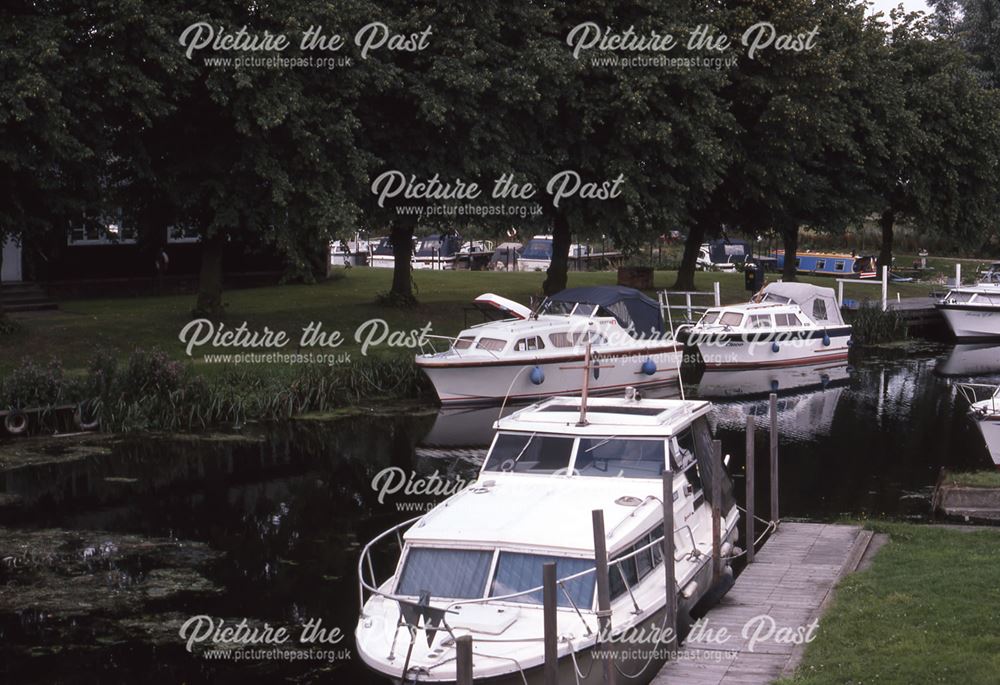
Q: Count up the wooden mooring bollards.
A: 7